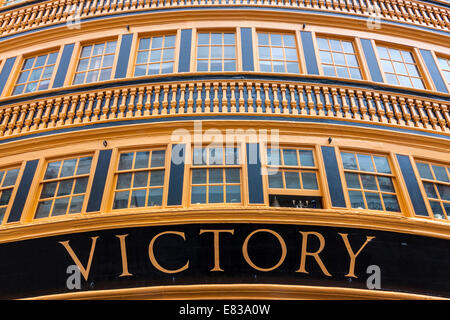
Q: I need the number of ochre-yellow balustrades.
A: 2